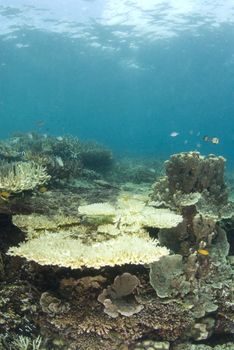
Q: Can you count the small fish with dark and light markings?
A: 2